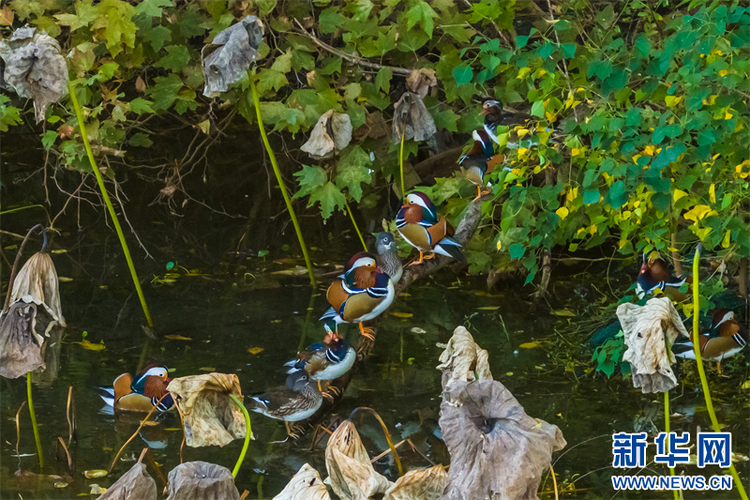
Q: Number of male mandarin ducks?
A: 8